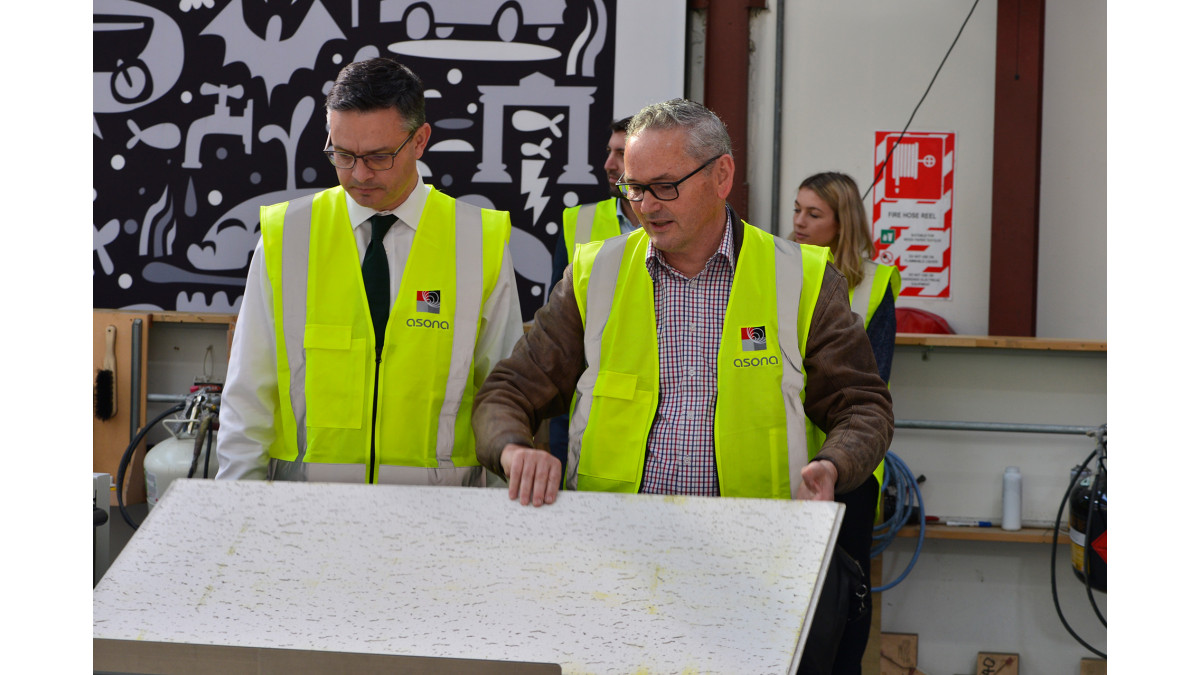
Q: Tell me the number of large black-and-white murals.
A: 1